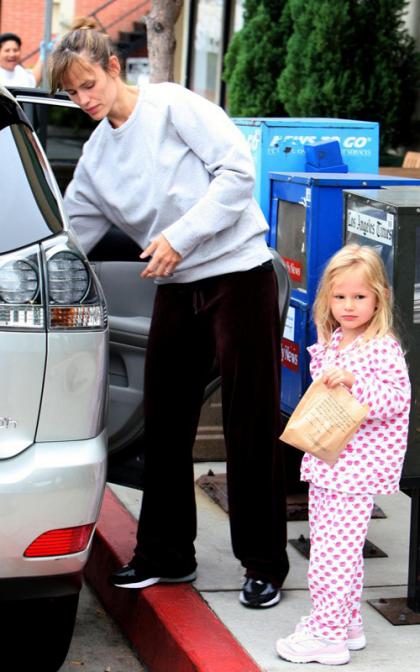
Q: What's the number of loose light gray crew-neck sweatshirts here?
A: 1